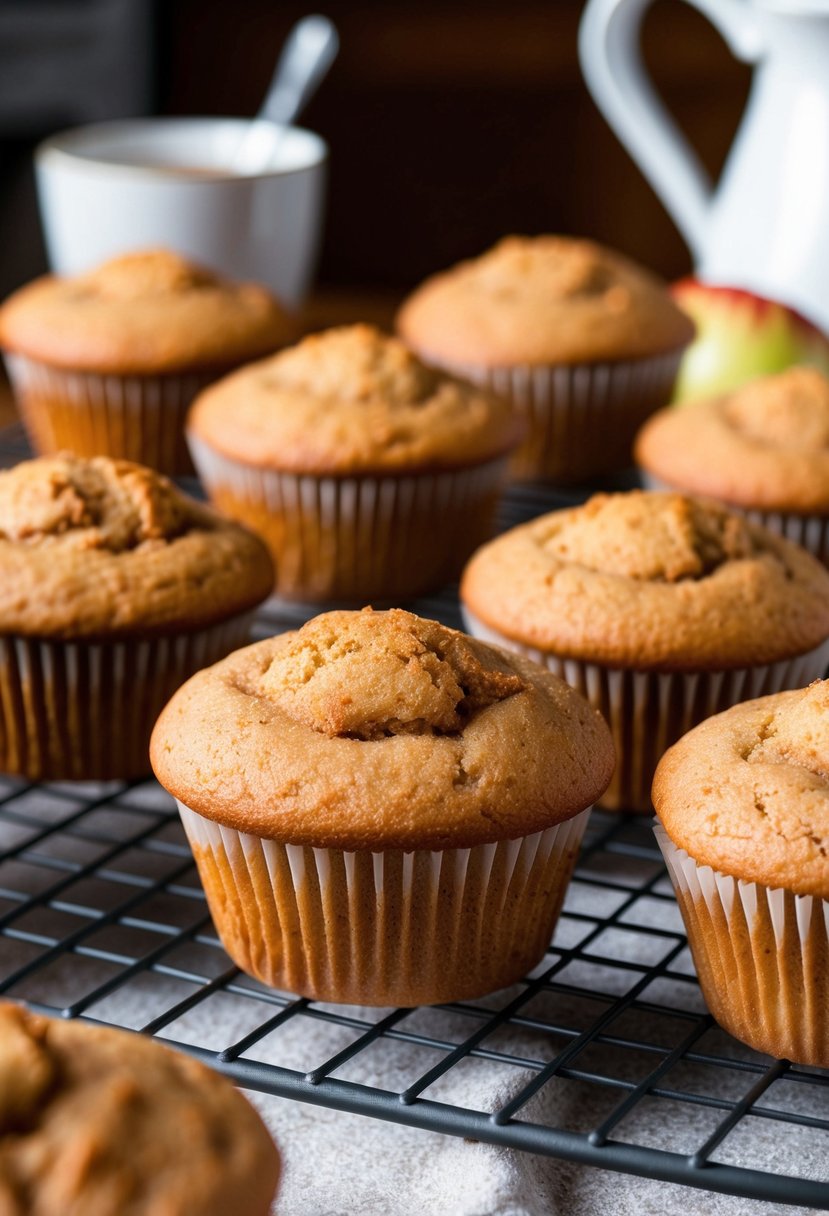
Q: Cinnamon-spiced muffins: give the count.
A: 9